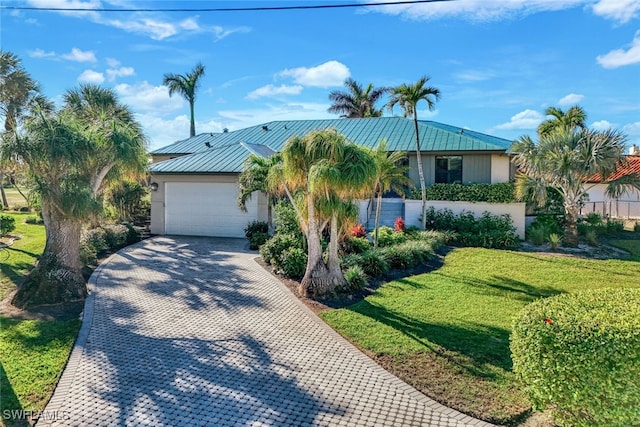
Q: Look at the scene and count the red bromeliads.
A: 2